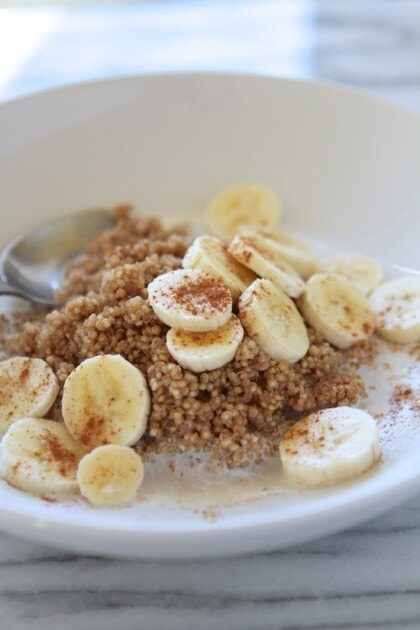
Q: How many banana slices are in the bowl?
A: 15